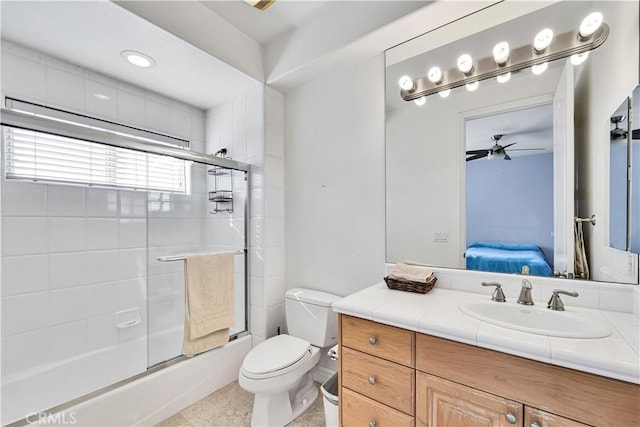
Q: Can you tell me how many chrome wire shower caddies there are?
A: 1